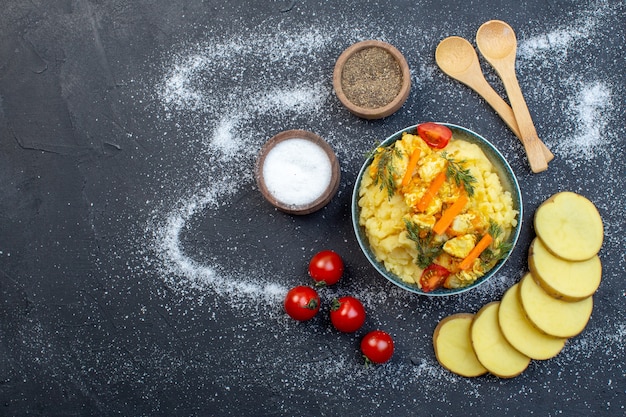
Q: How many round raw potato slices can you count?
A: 6